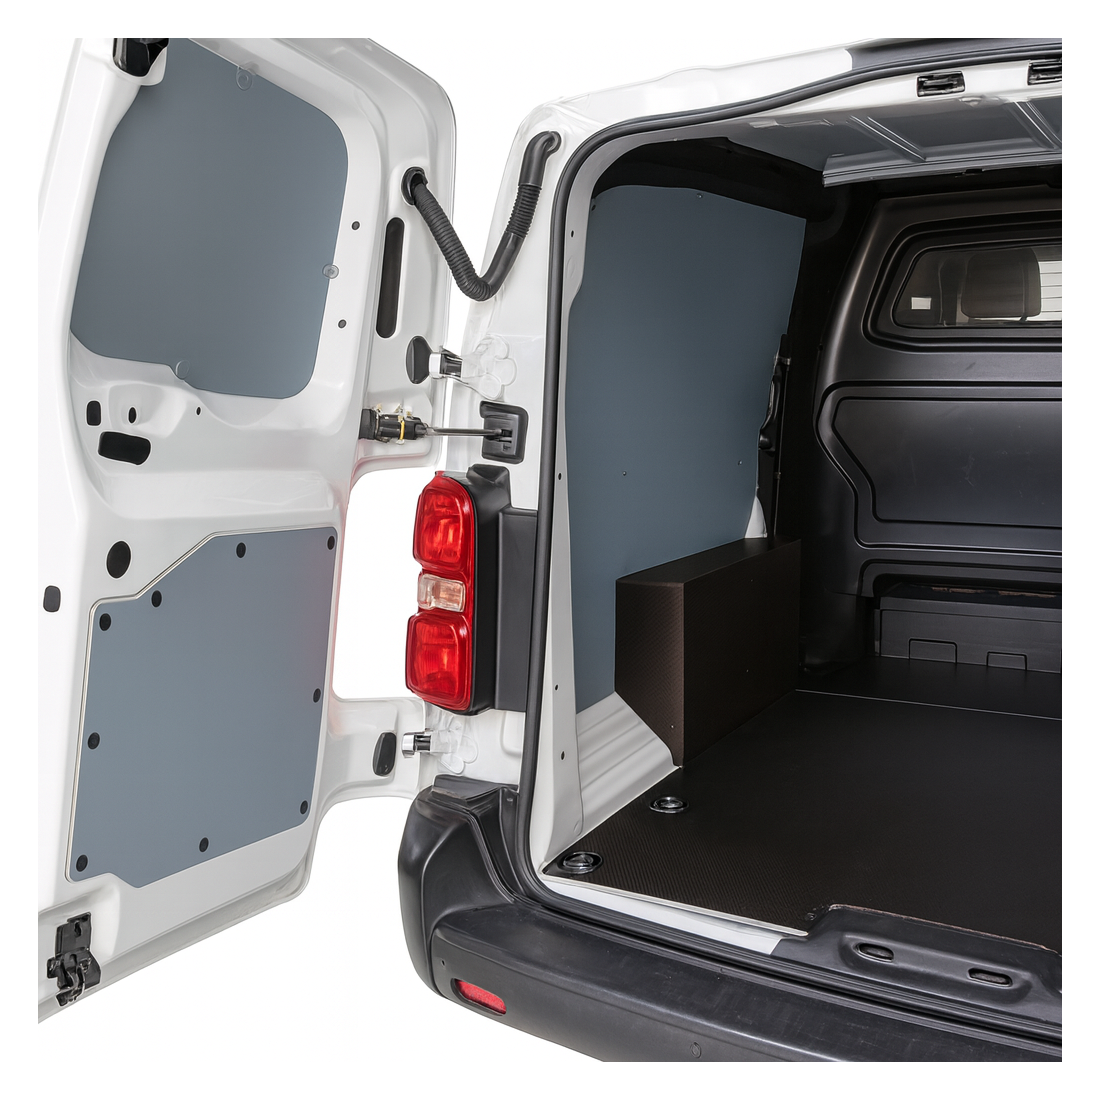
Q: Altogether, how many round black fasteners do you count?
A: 9